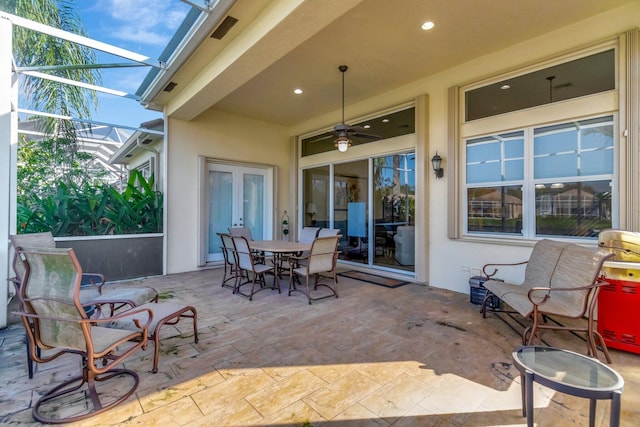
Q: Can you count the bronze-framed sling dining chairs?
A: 6